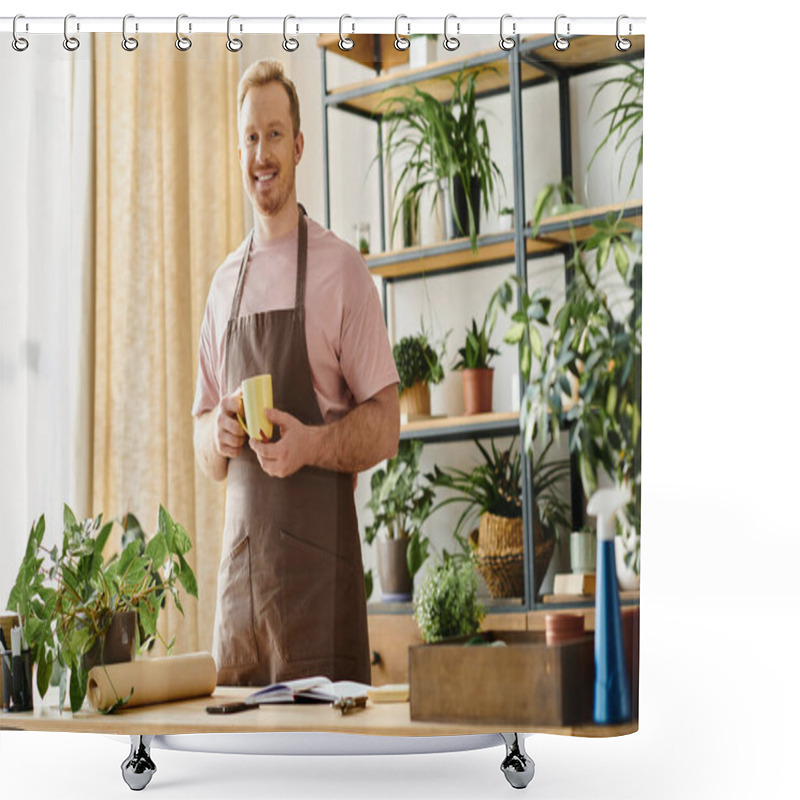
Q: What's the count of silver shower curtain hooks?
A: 12